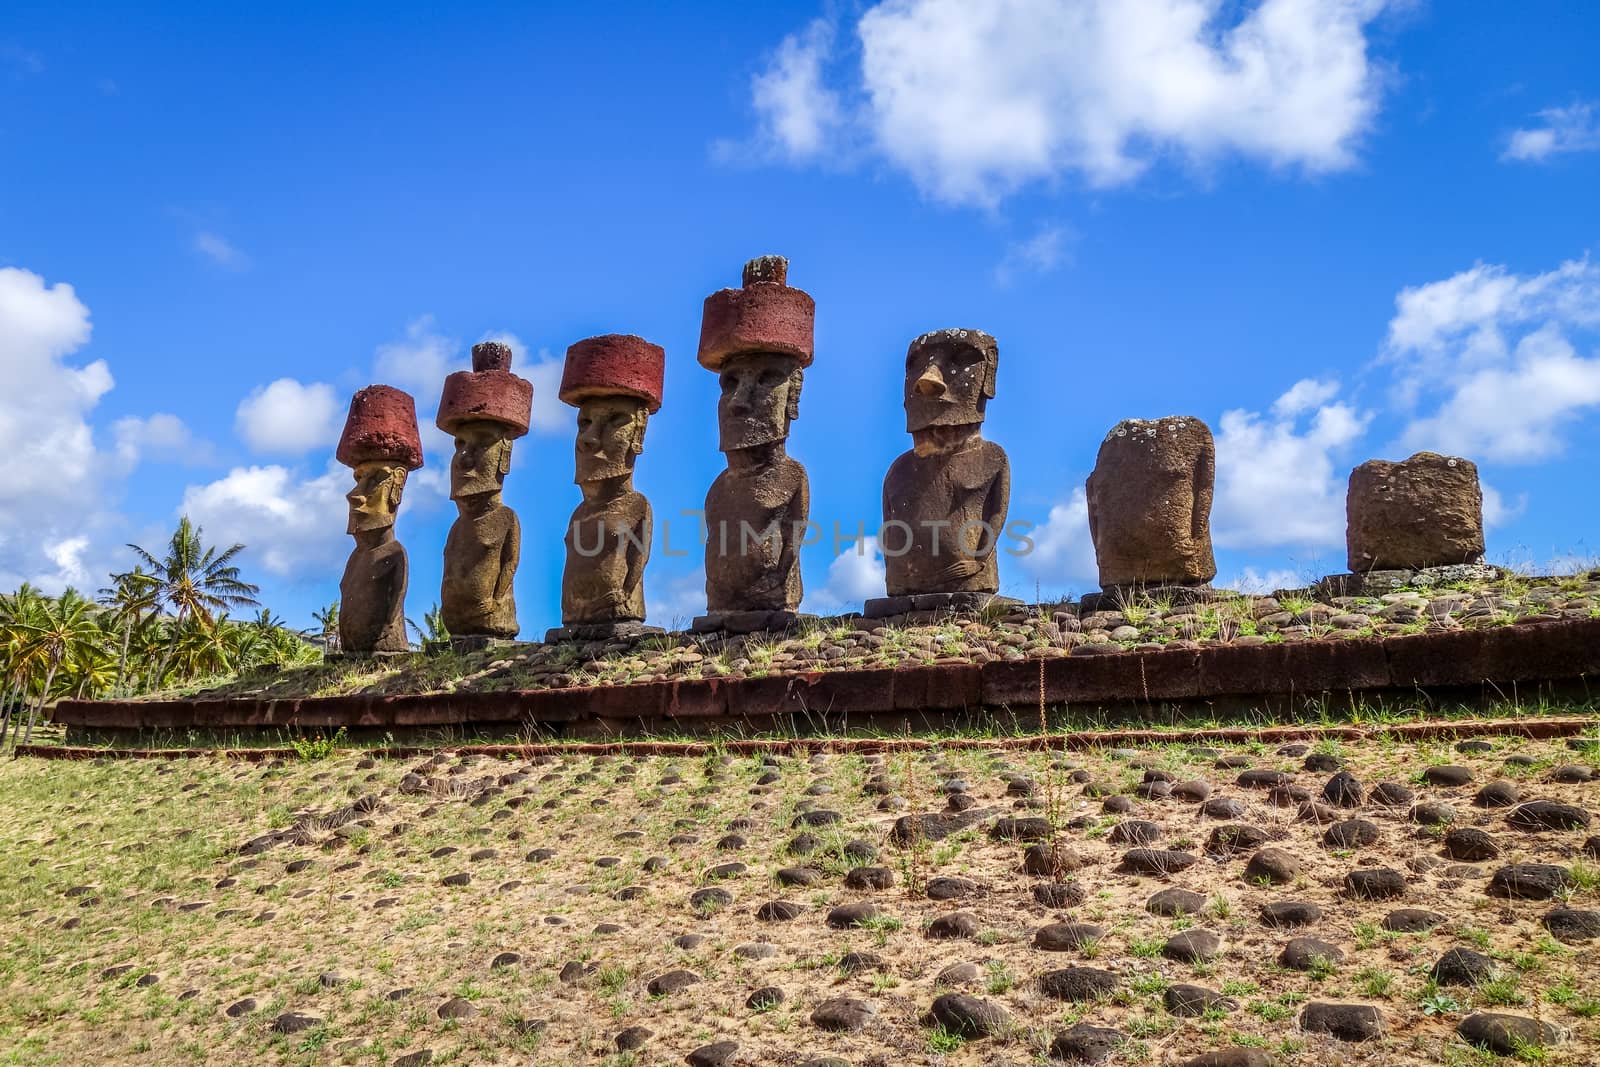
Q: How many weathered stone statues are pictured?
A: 7